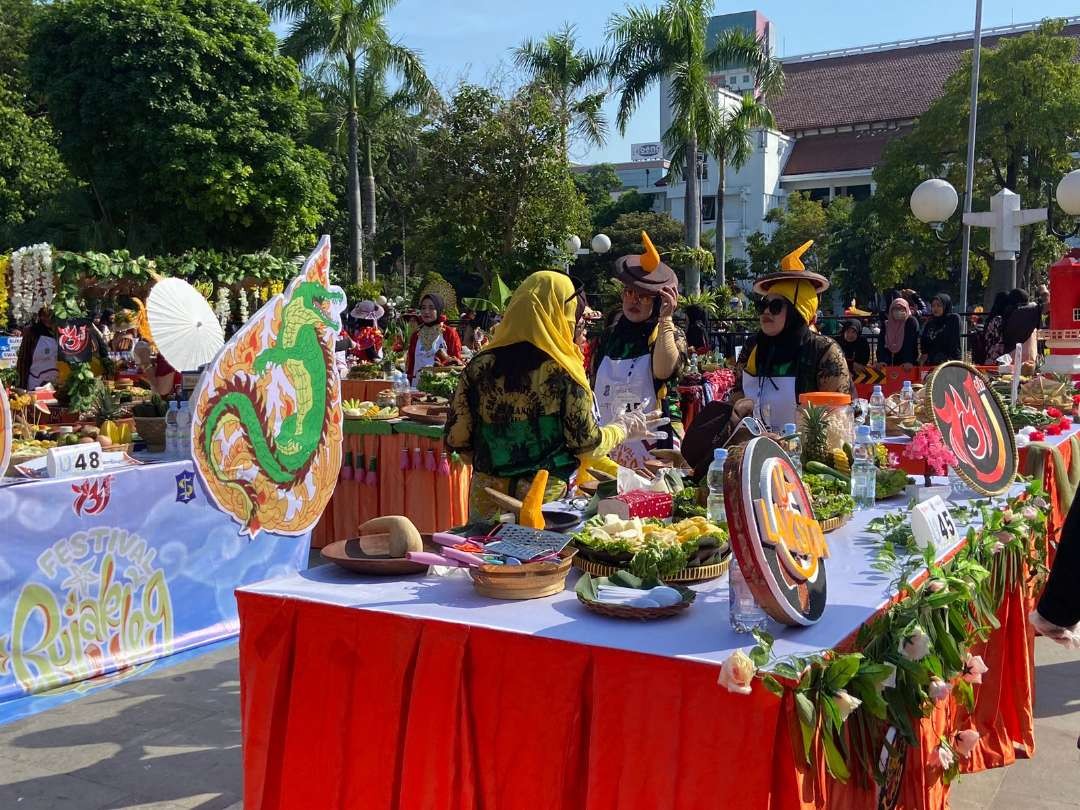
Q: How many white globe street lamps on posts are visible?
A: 4